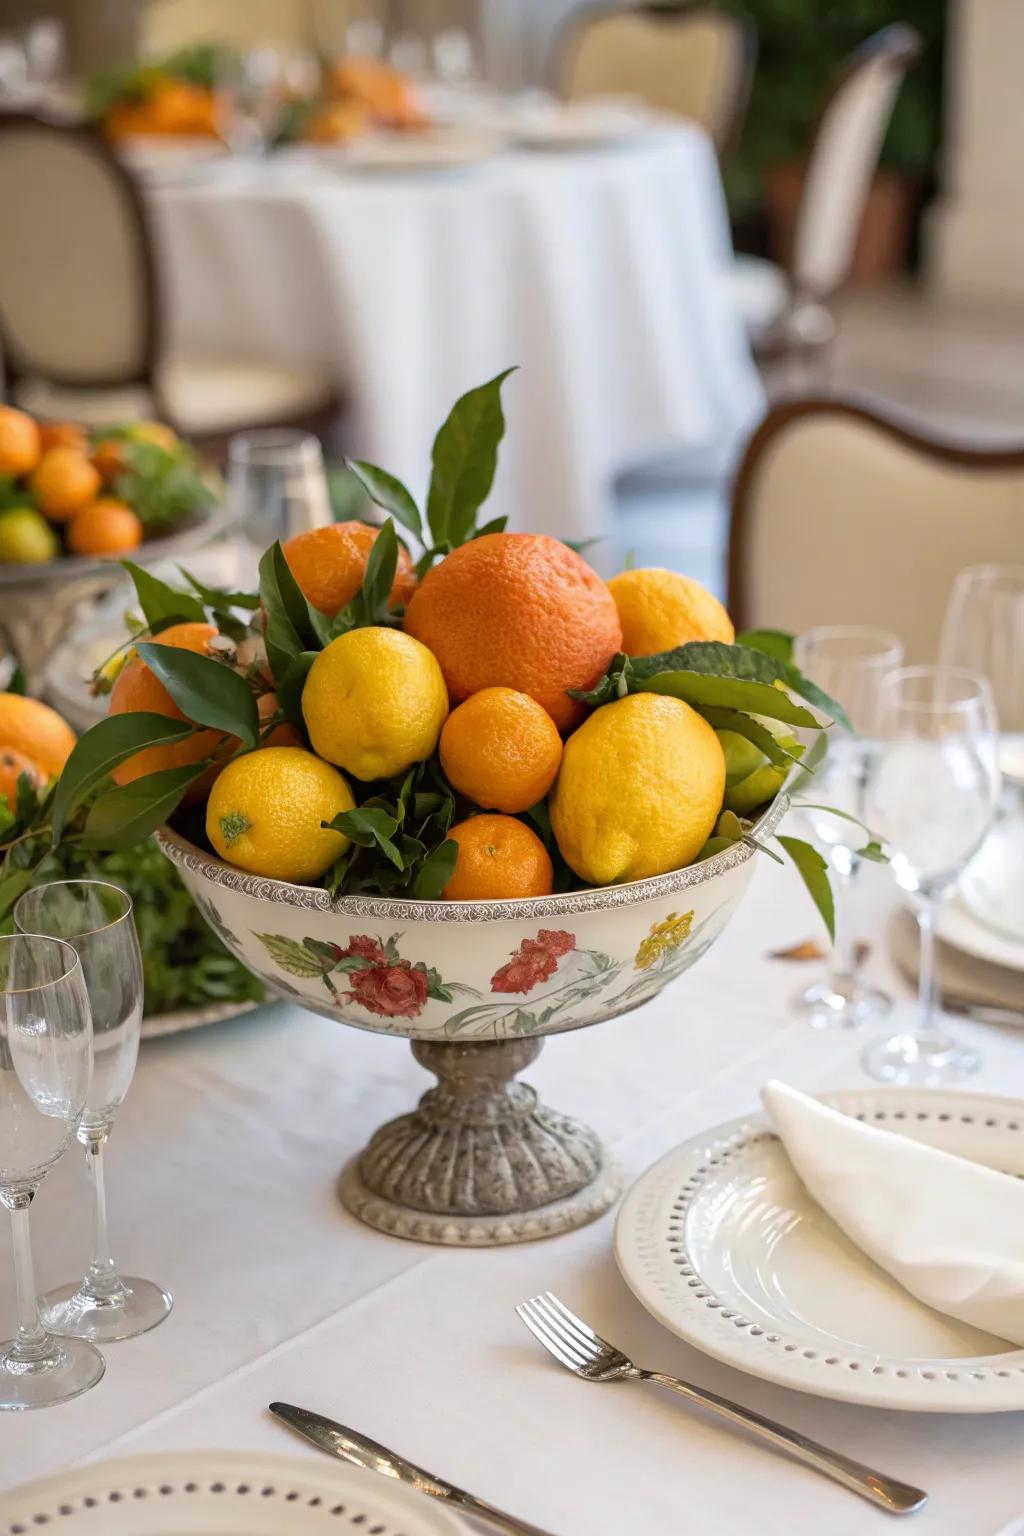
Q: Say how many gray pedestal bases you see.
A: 1